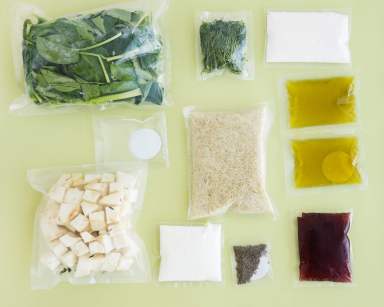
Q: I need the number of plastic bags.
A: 11